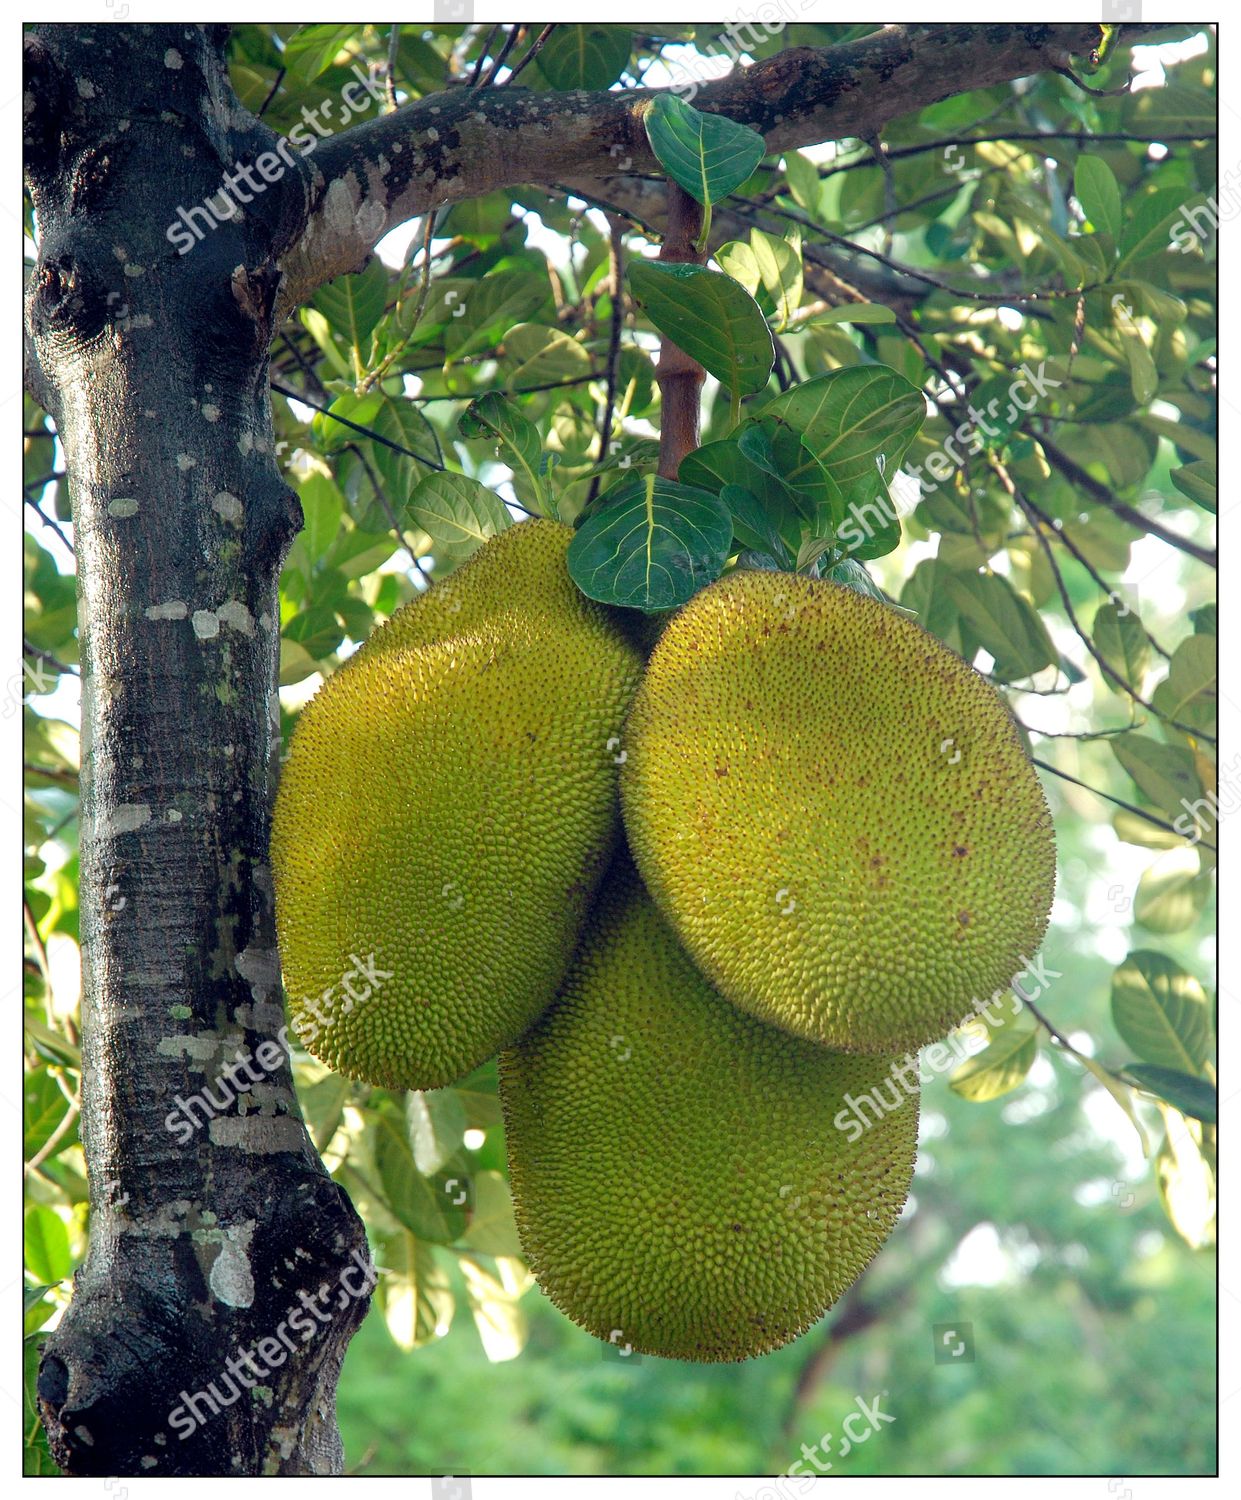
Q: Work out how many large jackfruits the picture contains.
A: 3